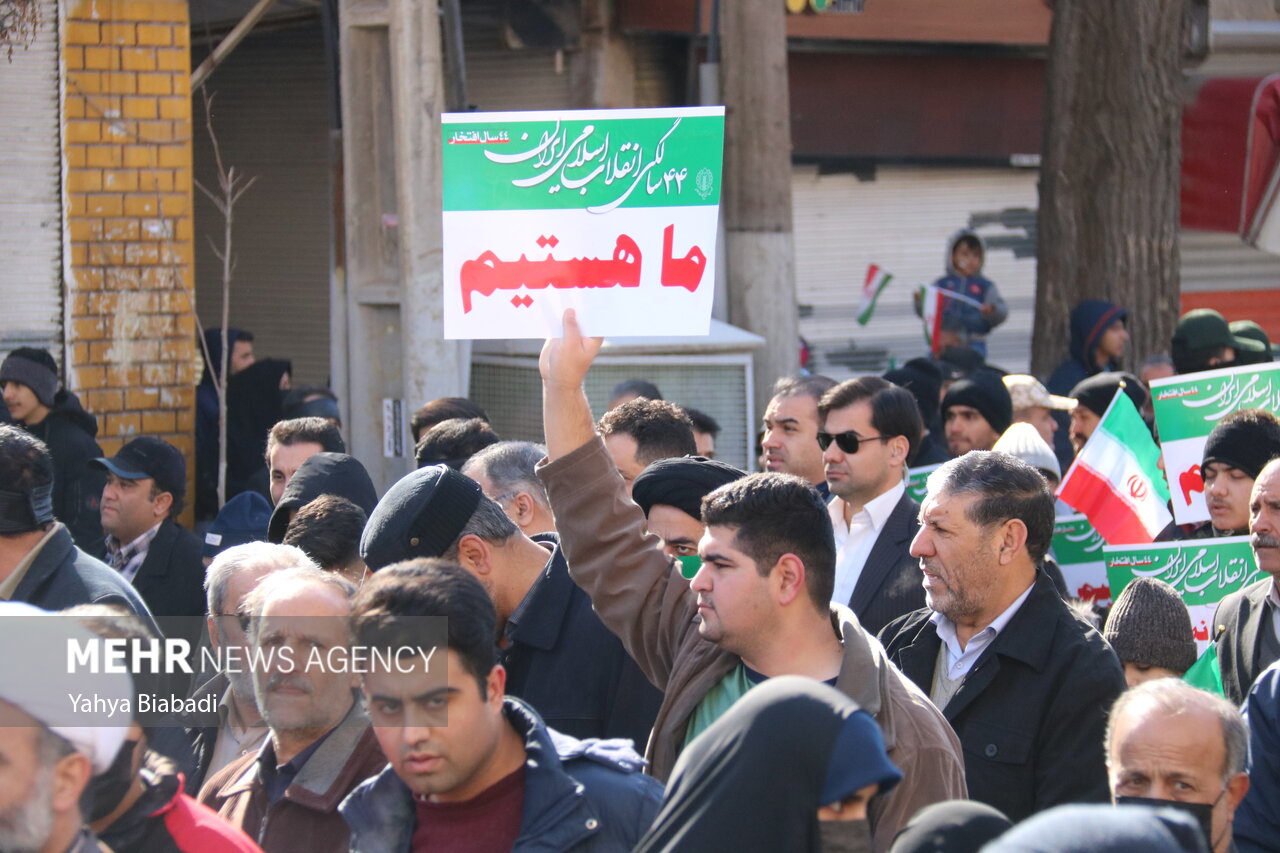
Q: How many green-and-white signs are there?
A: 5